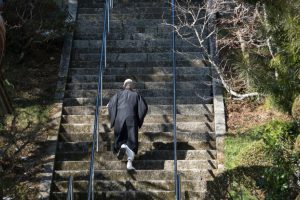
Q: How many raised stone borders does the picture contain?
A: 2